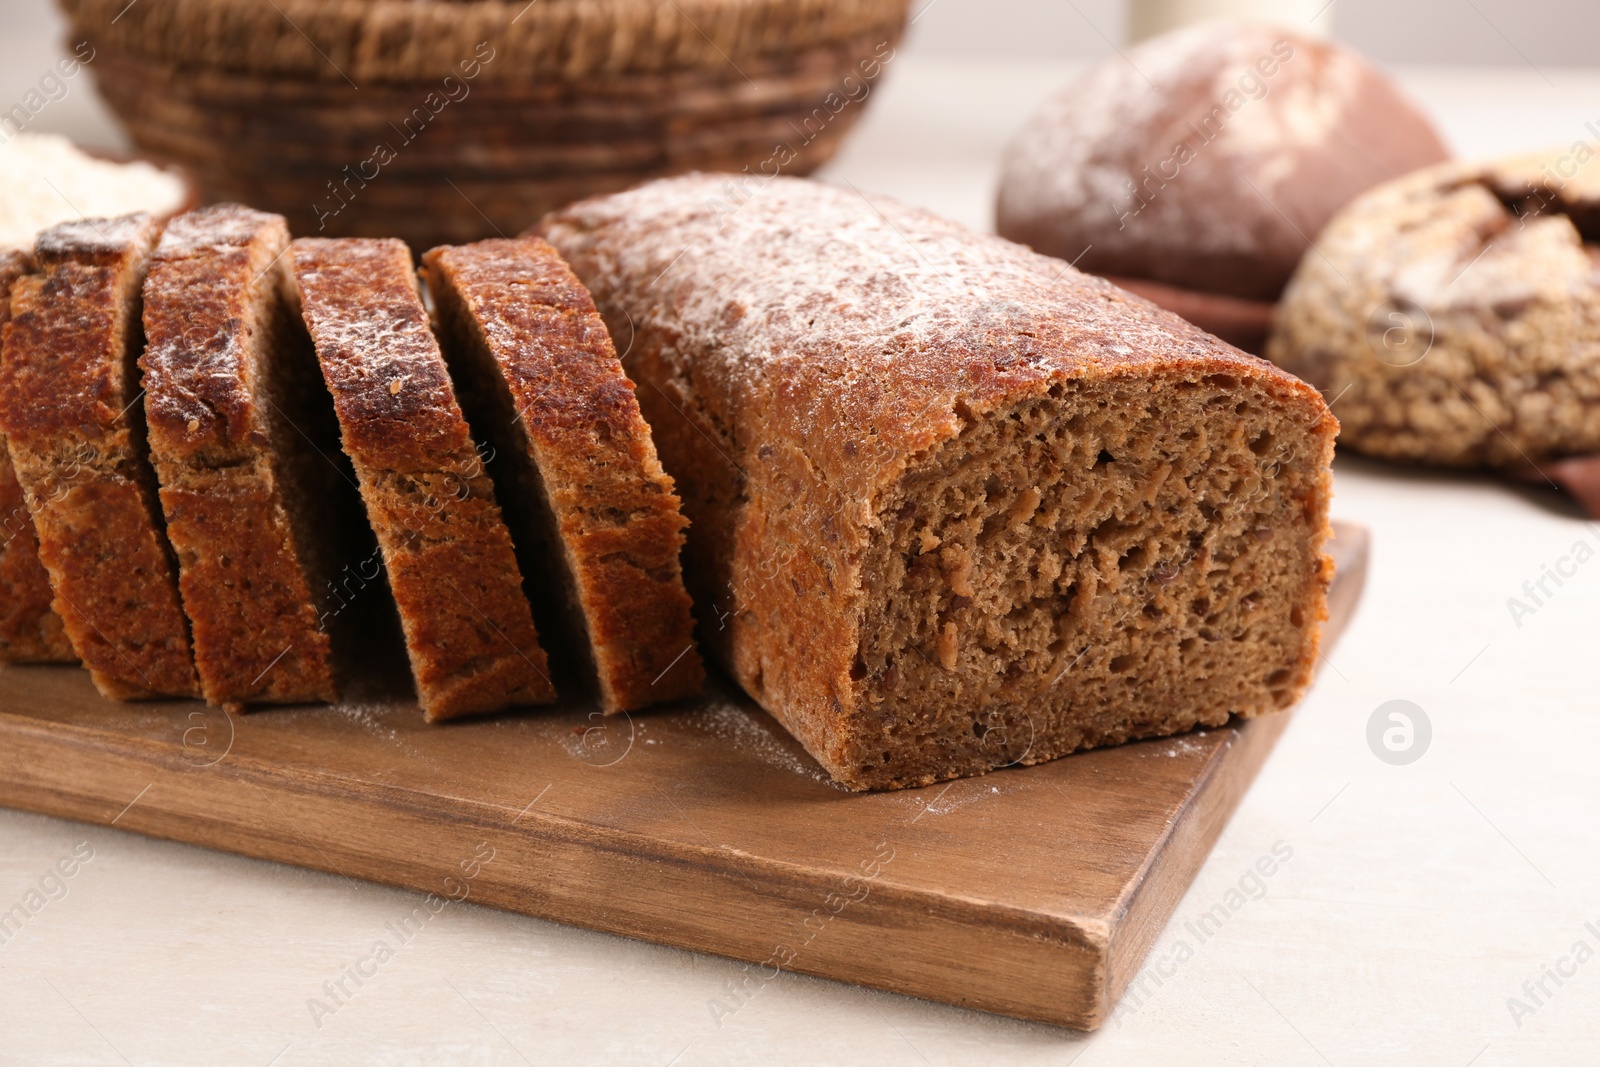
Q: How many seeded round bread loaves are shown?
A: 1